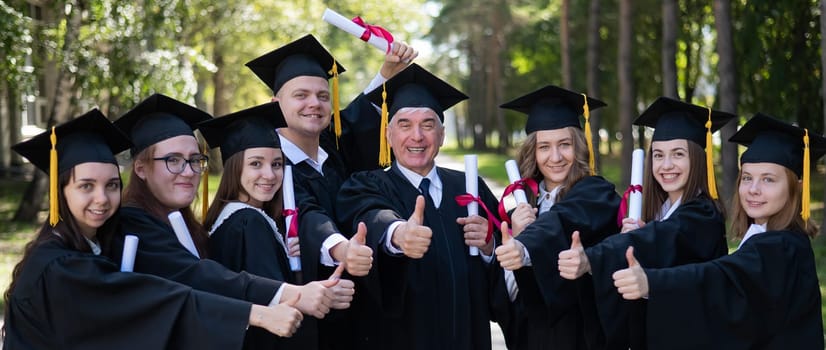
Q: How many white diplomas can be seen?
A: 7